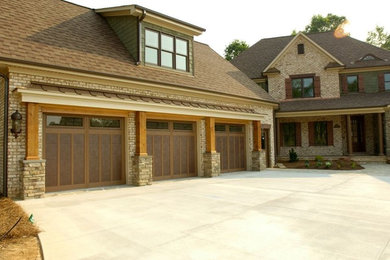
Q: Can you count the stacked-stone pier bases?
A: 4